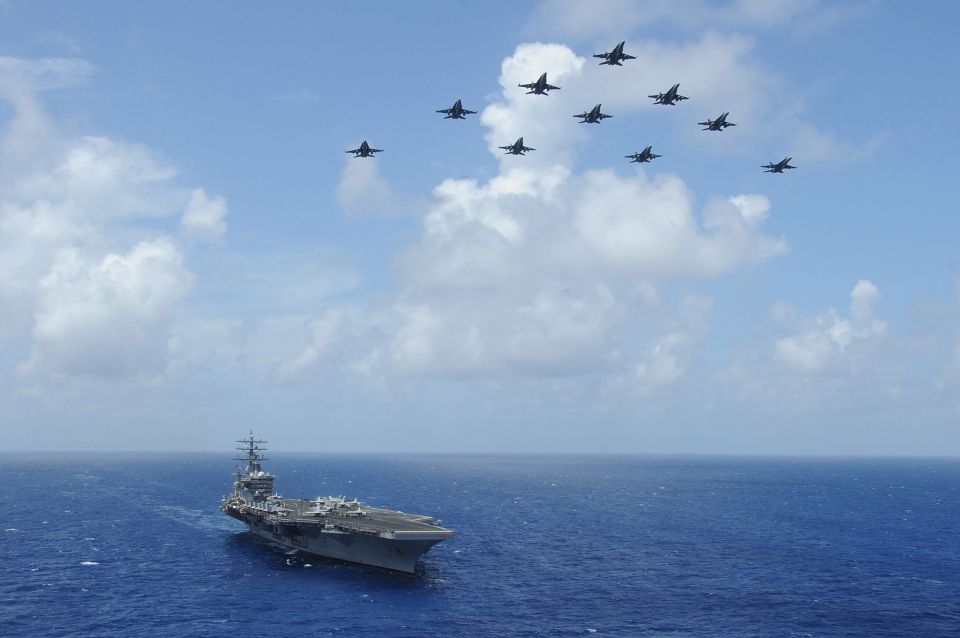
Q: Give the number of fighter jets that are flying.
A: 10